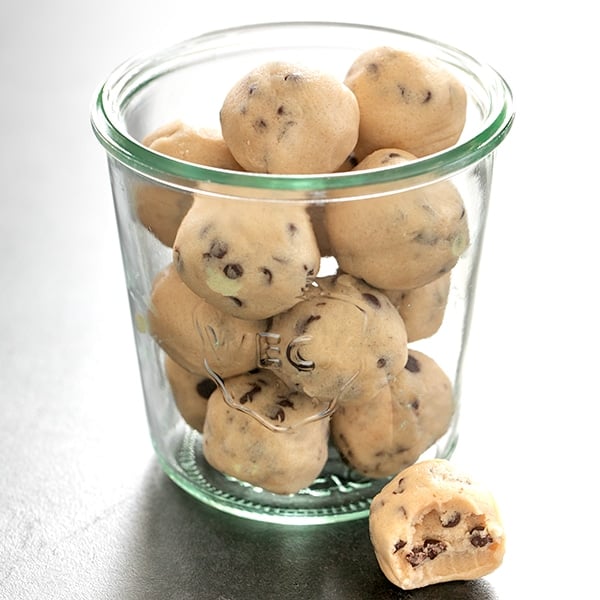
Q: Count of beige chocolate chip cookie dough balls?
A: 12